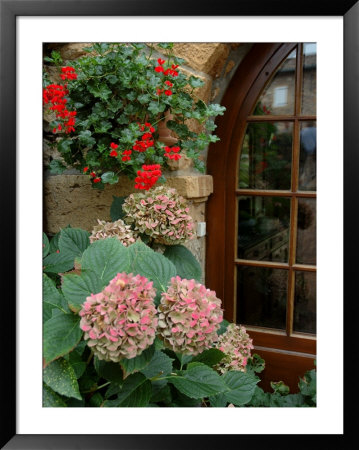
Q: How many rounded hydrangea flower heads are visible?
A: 5